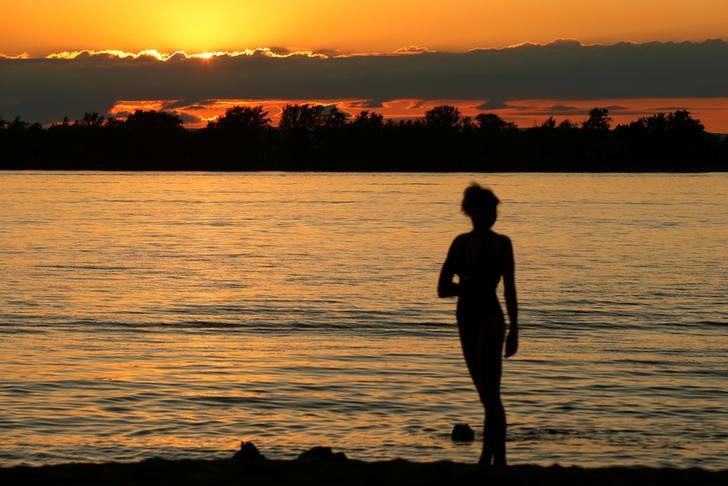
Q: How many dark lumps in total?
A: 3